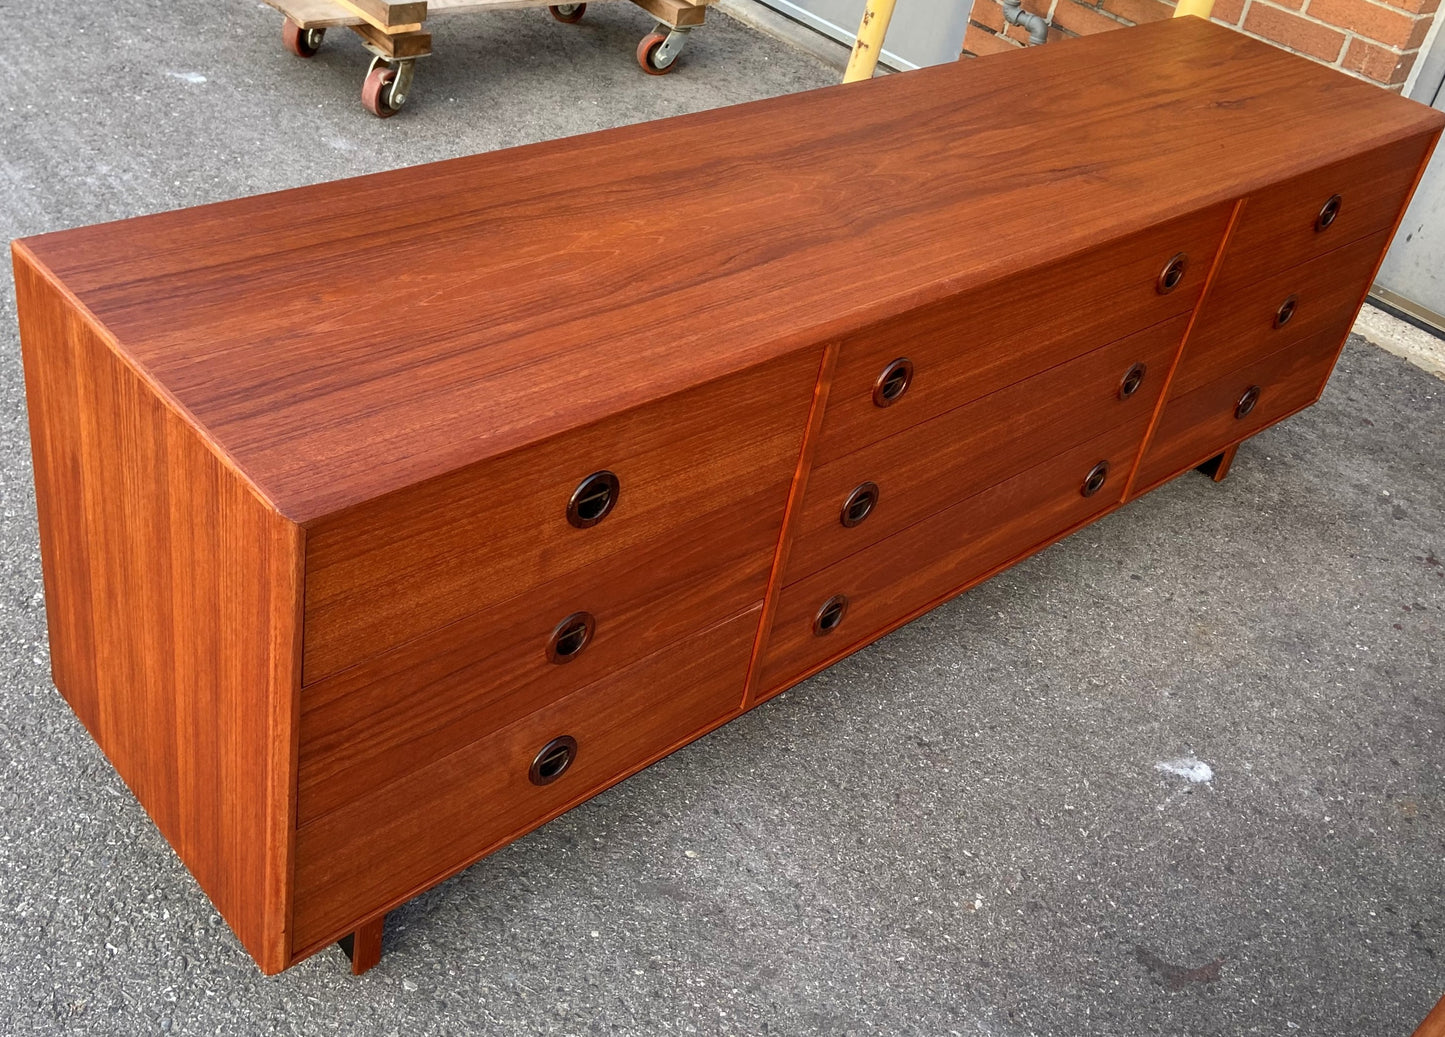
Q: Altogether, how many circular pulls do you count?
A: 12